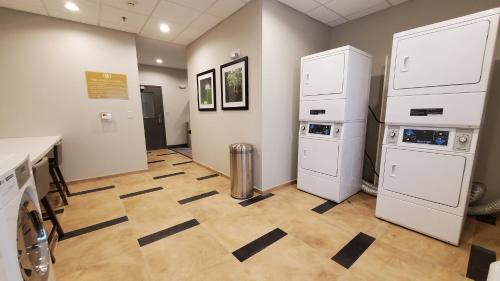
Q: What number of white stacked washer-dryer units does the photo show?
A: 2